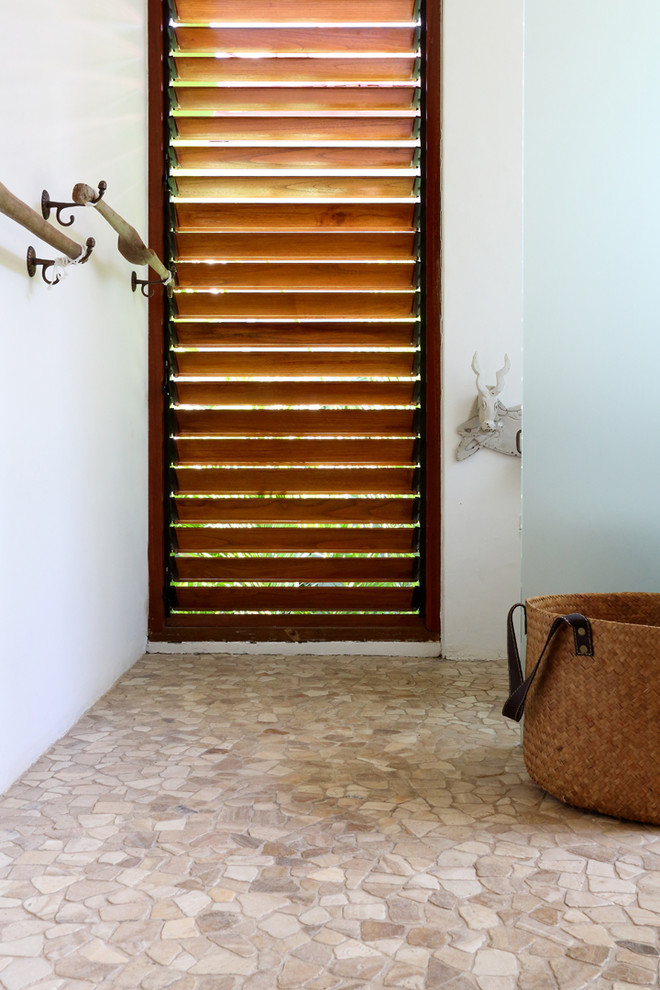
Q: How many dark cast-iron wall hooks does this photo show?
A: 3